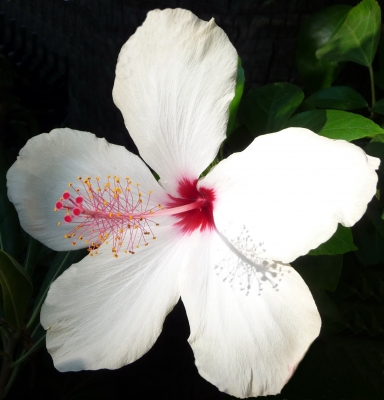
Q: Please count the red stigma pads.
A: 5